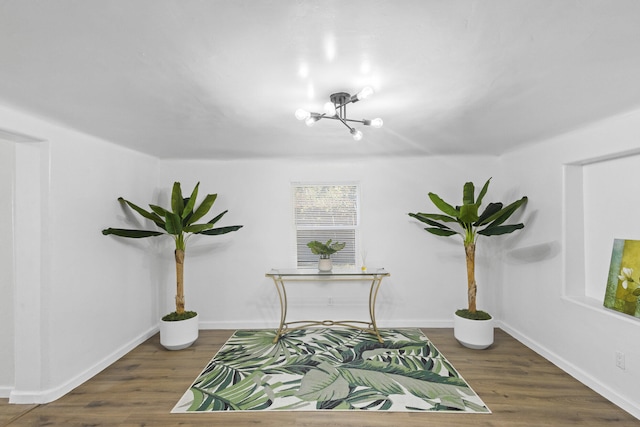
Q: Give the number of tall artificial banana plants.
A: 2